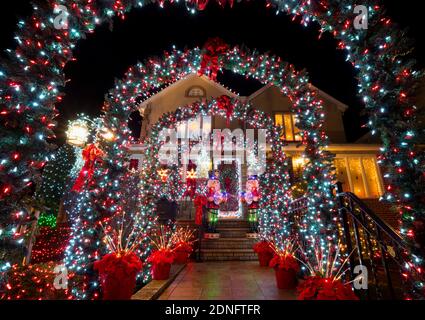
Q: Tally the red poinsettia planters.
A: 6